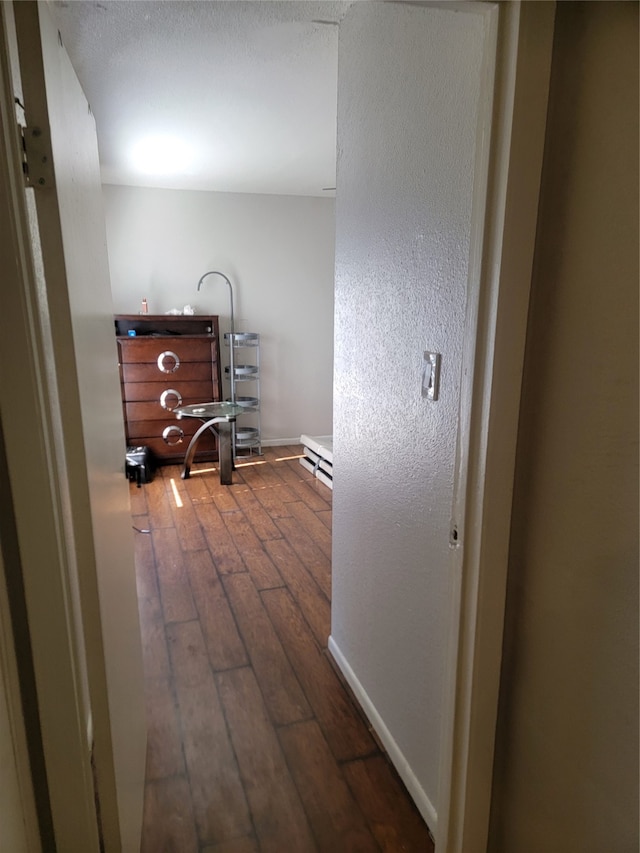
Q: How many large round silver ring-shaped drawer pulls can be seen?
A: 3